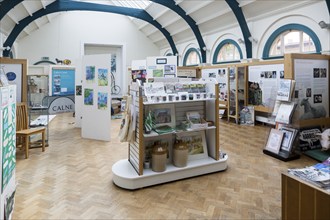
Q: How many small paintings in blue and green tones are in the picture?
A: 4